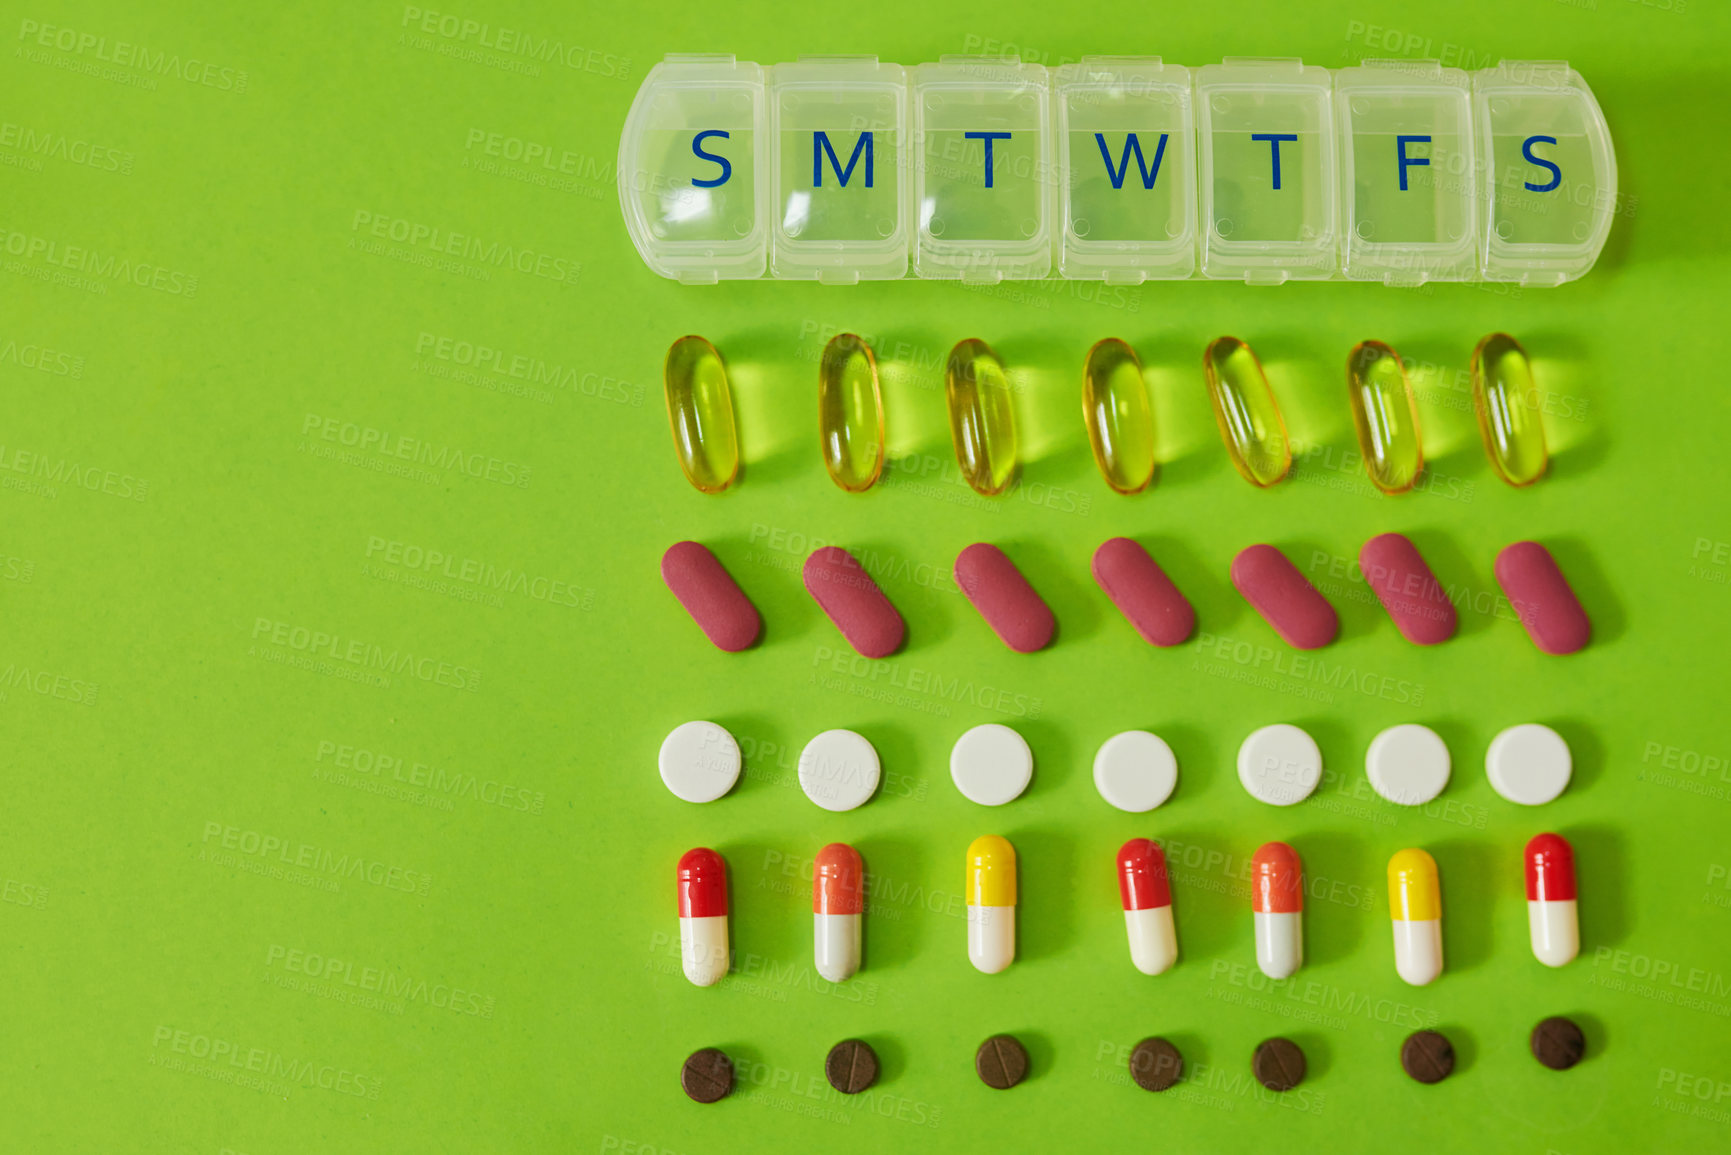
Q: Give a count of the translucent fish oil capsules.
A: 7